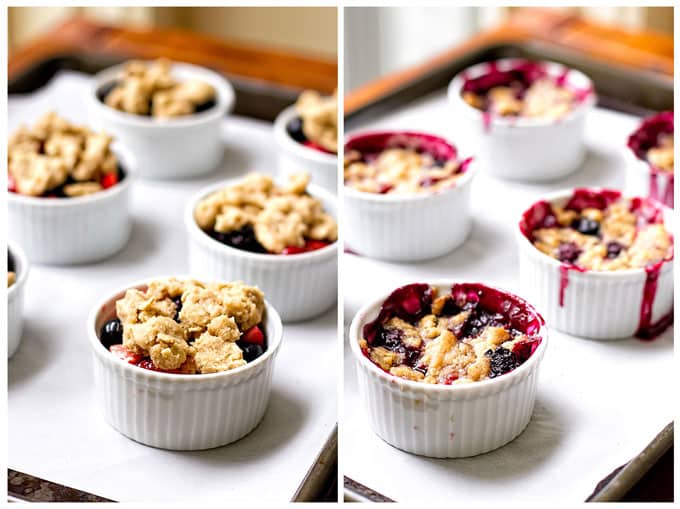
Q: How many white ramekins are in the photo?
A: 11